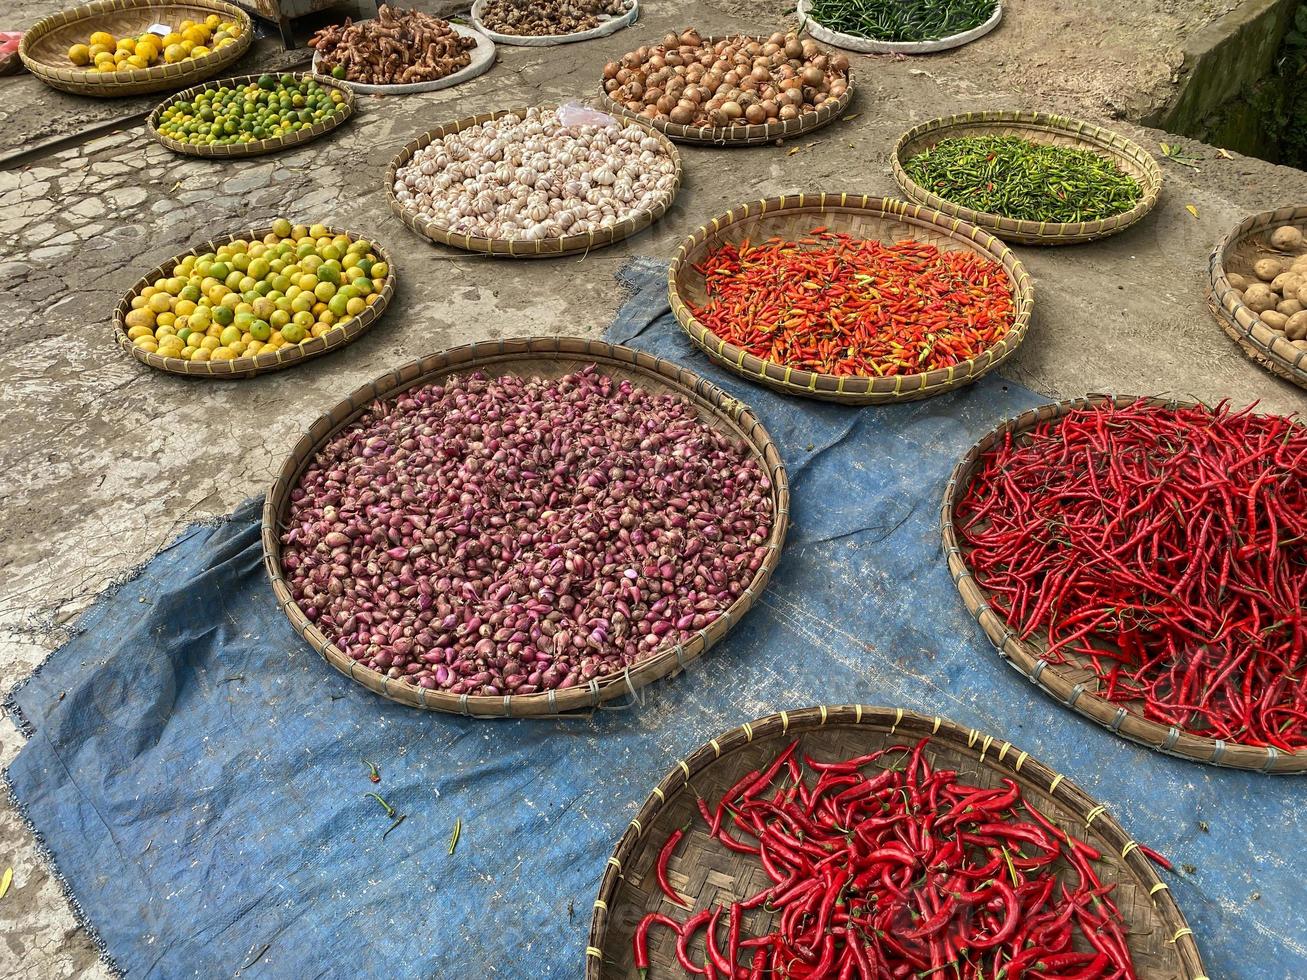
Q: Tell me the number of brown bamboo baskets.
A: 11